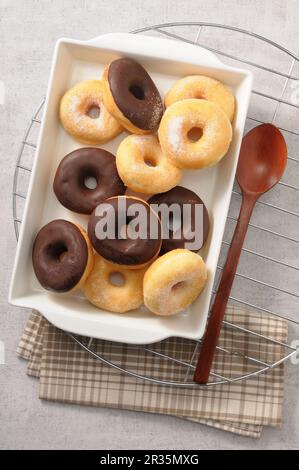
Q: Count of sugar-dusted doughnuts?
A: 6